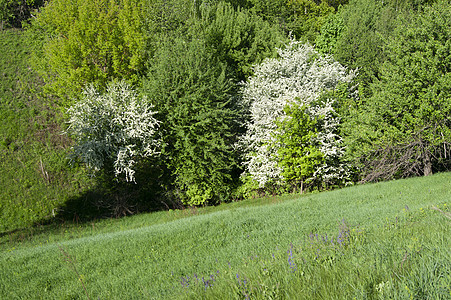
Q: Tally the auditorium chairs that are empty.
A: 0